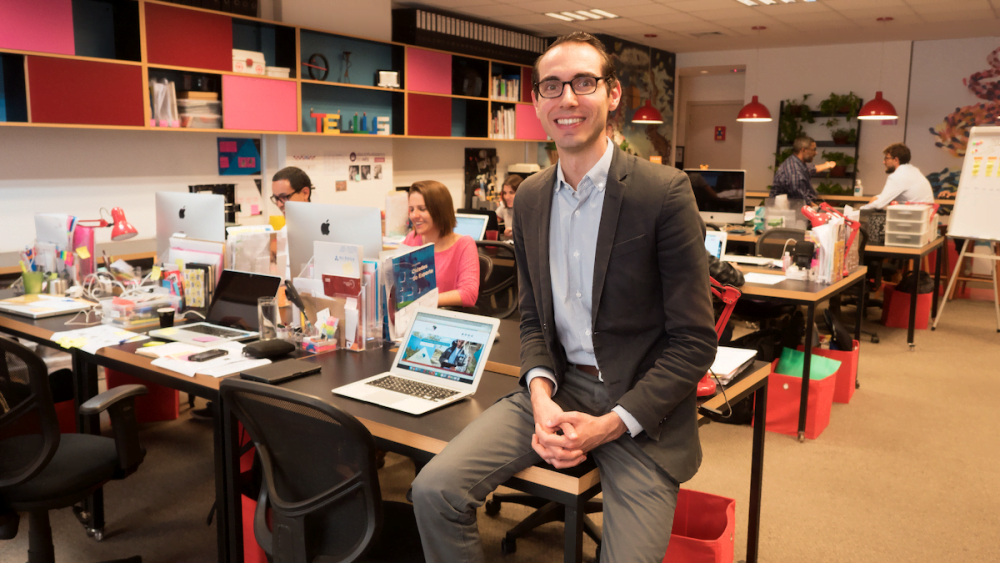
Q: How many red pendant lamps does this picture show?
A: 3